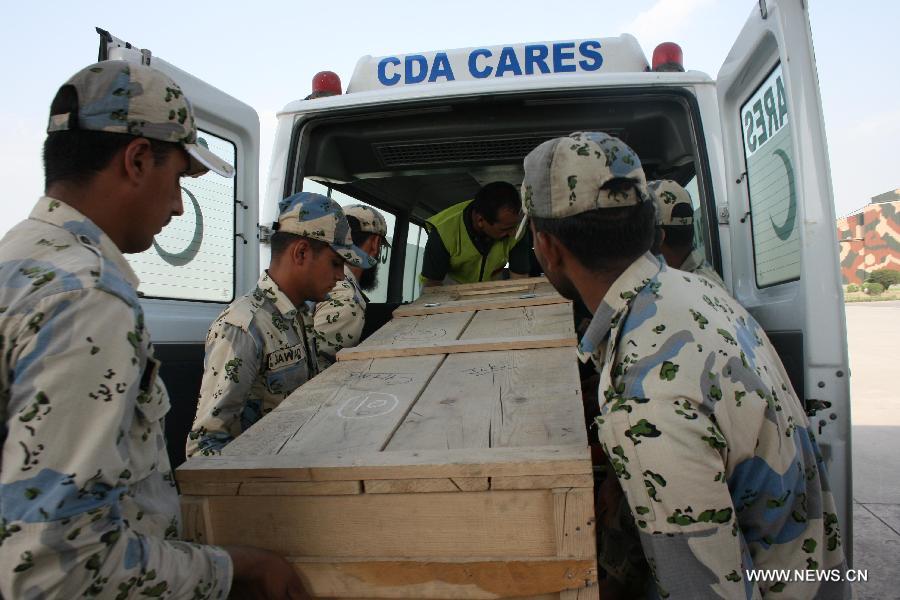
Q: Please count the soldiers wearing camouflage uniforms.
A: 5